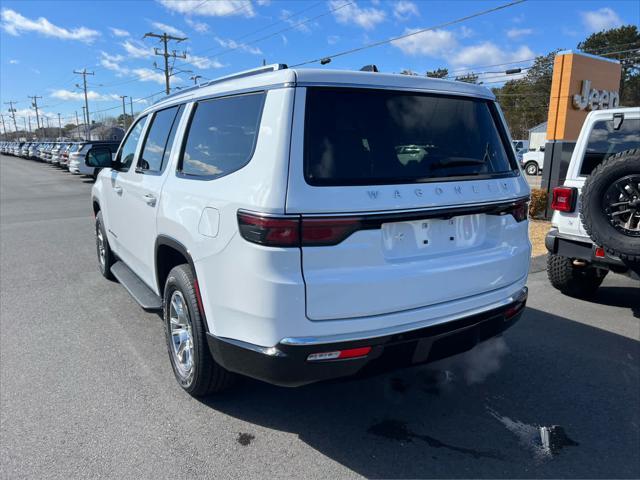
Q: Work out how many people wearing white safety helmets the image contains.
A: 0